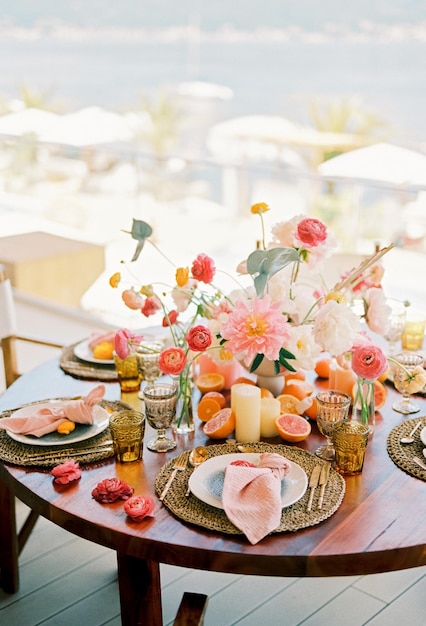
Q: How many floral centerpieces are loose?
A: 3